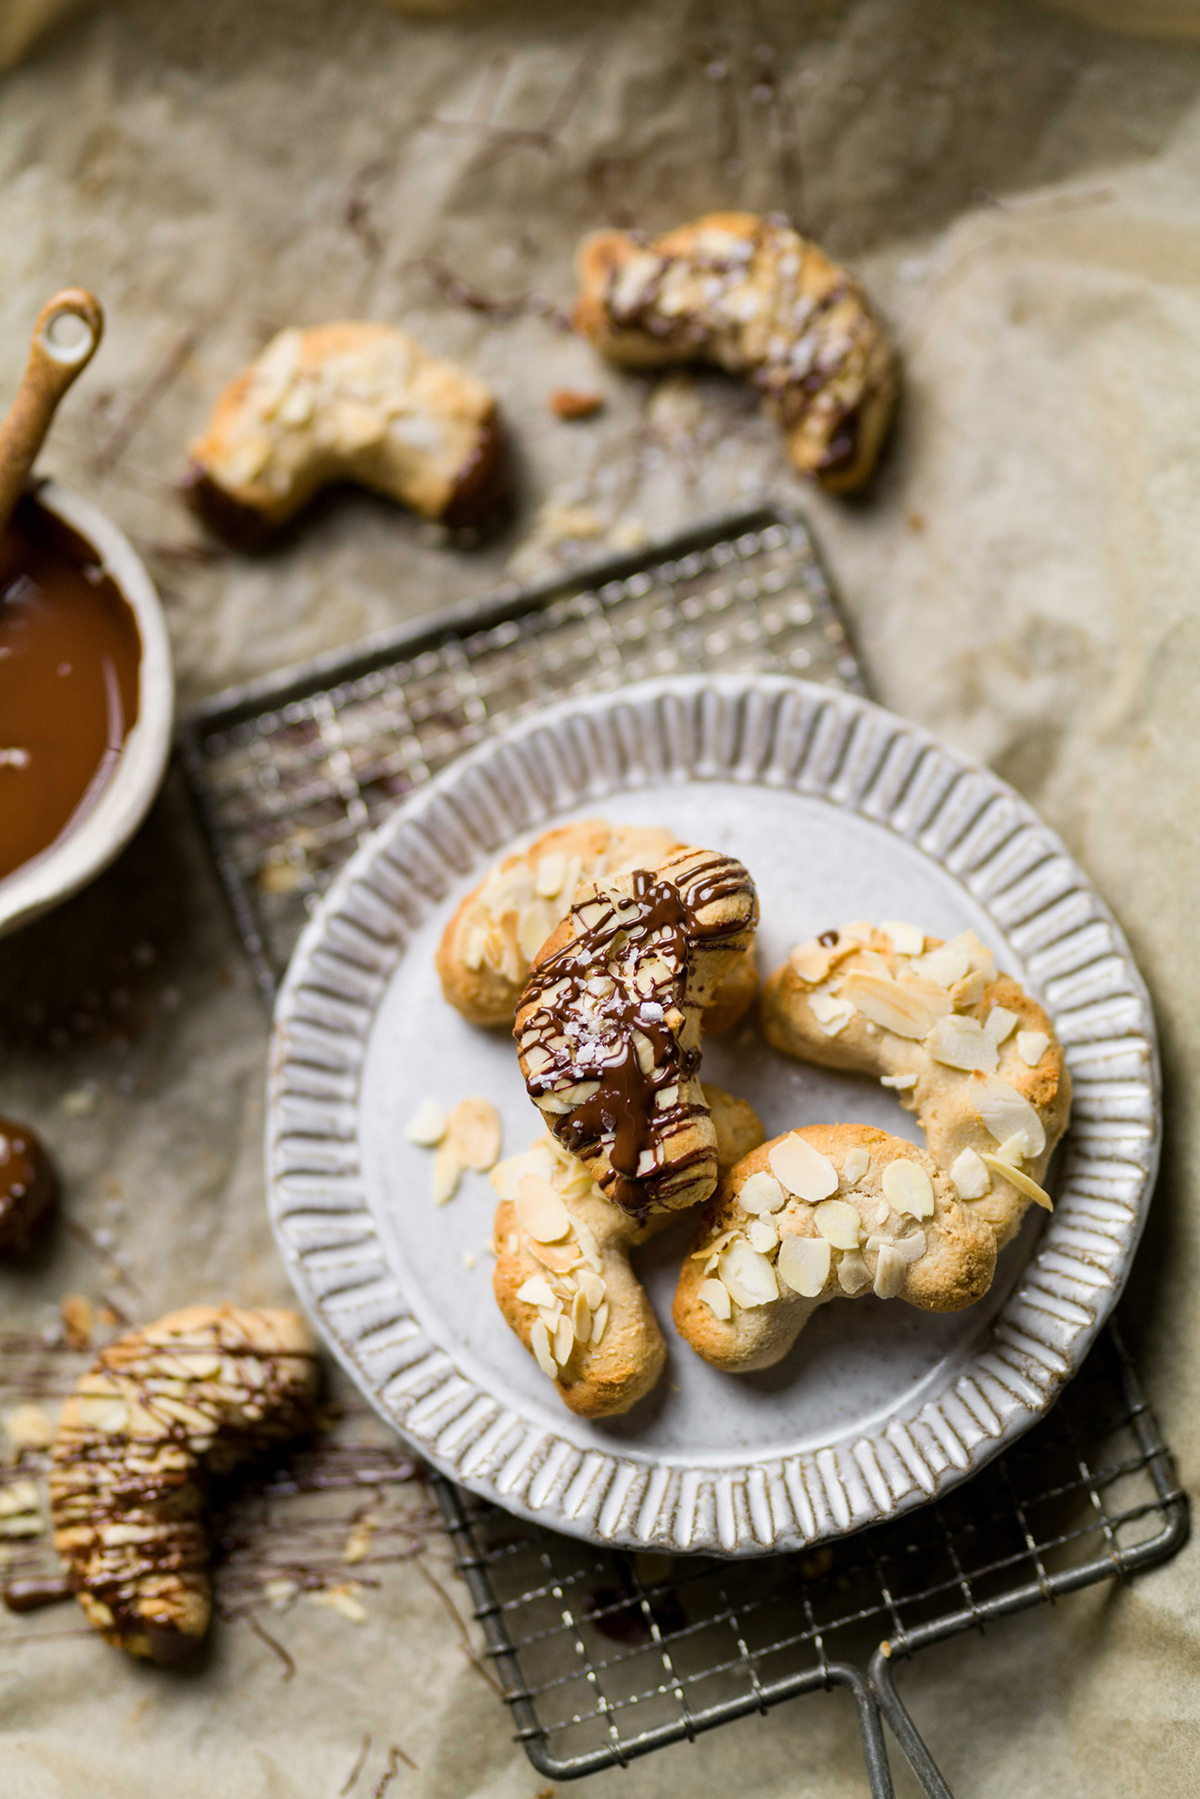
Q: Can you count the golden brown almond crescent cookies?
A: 8